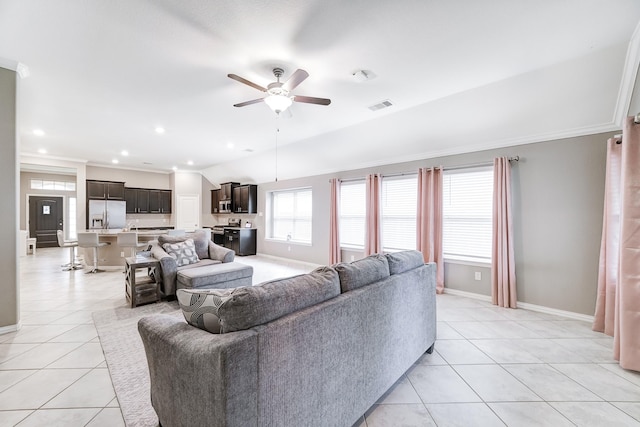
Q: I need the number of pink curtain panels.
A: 6